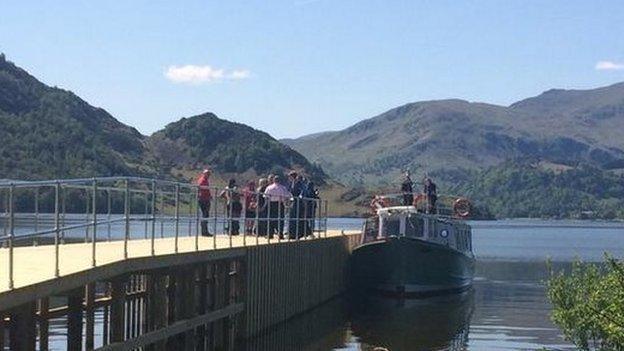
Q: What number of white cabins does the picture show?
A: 1